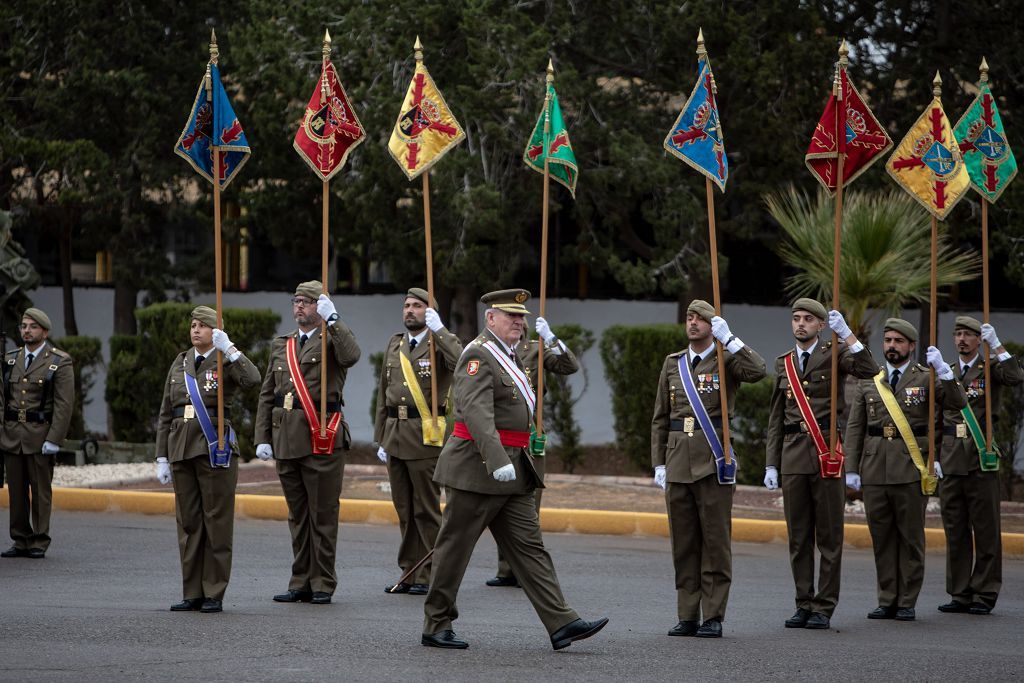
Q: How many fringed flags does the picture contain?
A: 8